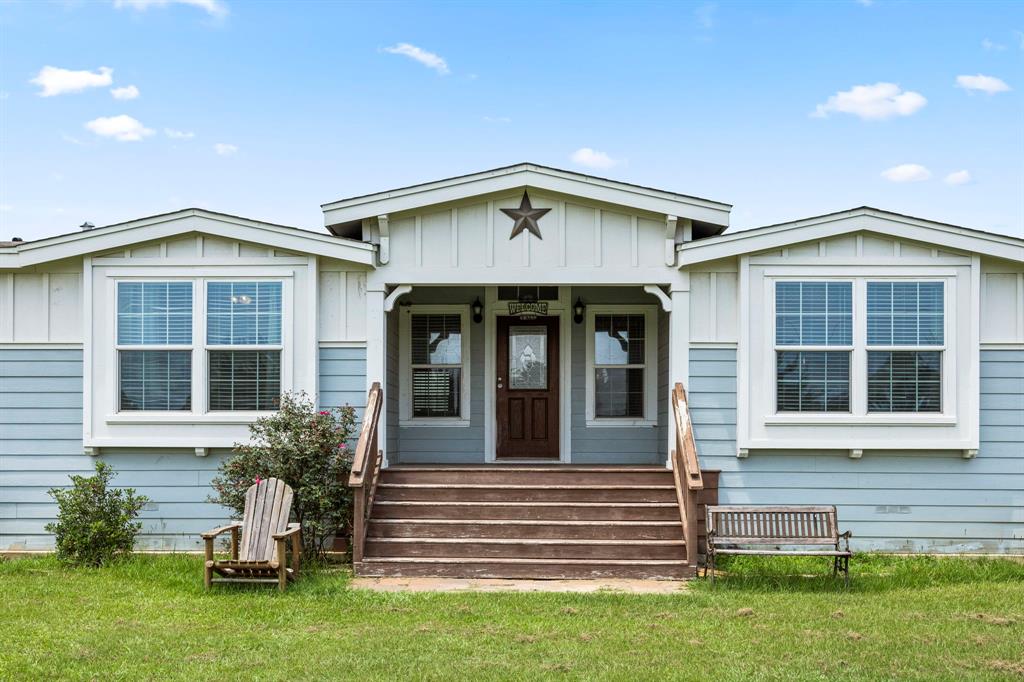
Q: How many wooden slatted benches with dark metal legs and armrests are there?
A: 1